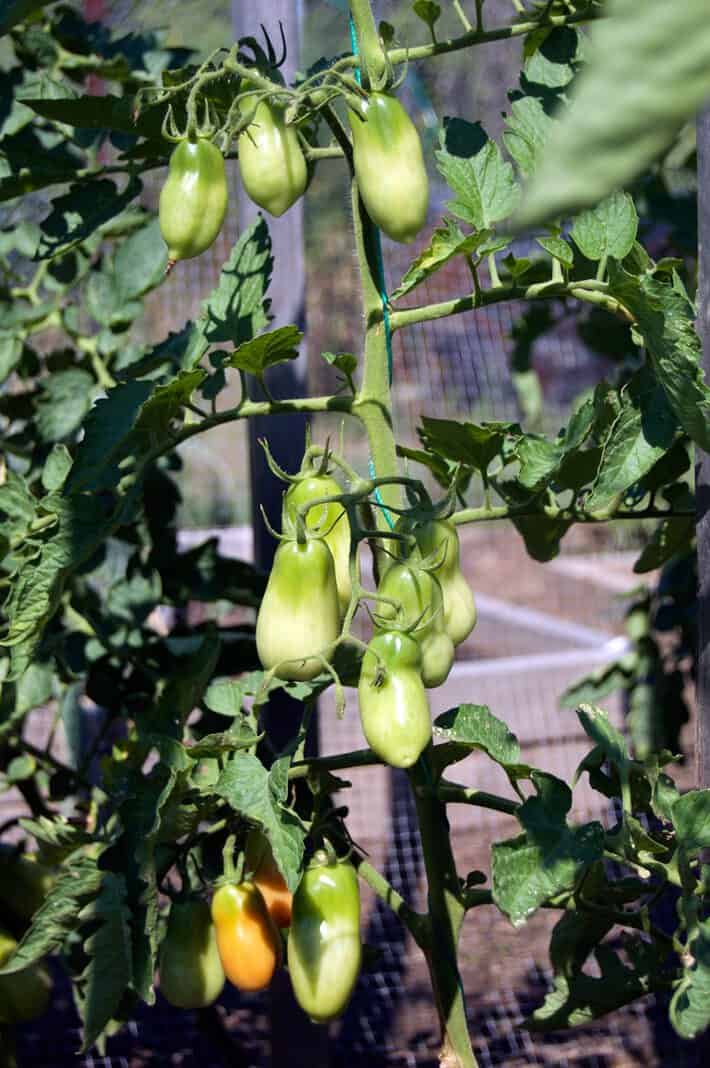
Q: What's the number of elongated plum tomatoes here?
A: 12